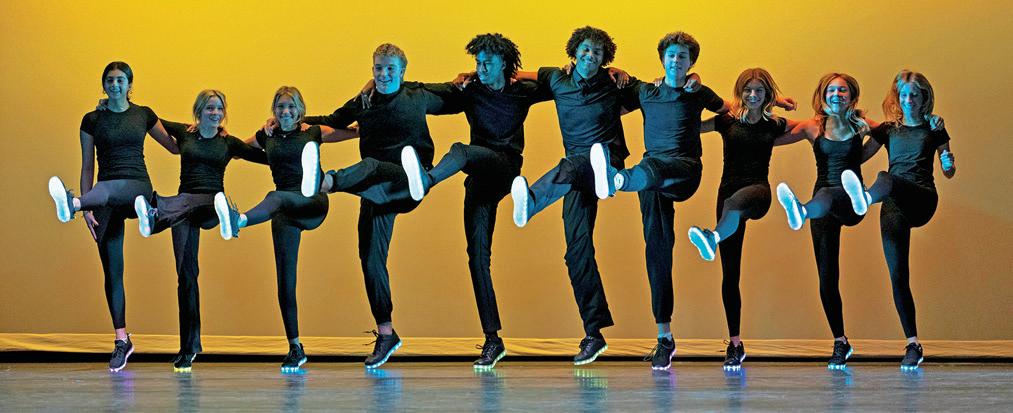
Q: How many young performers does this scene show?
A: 10